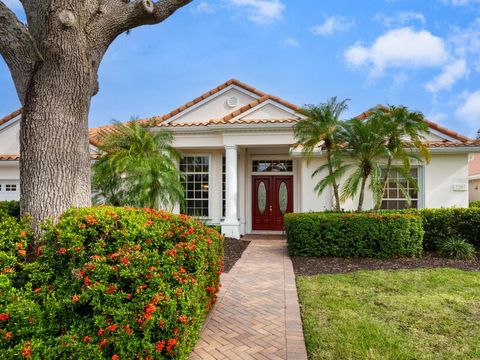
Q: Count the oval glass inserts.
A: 2